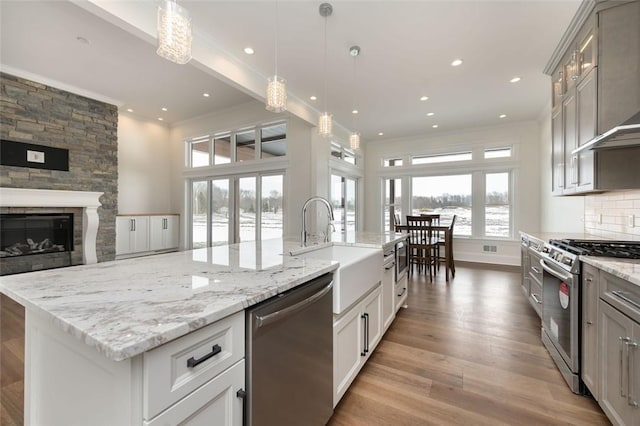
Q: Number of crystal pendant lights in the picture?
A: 4